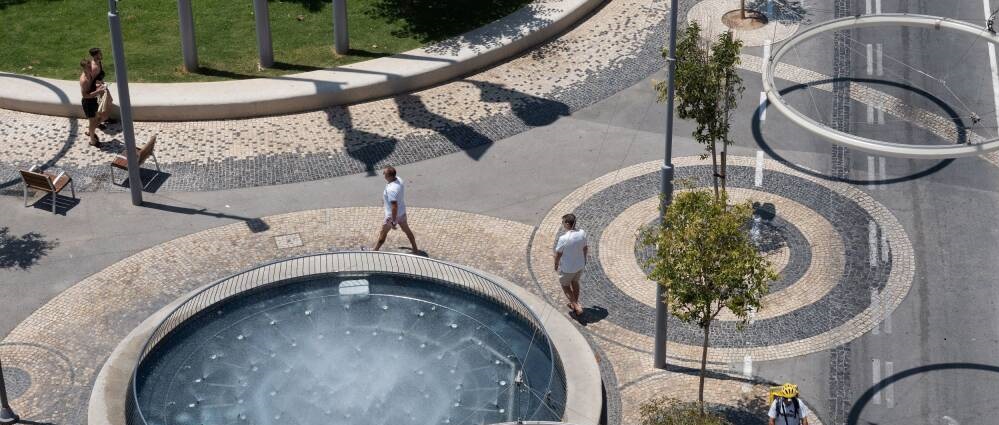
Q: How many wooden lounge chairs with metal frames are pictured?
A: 2